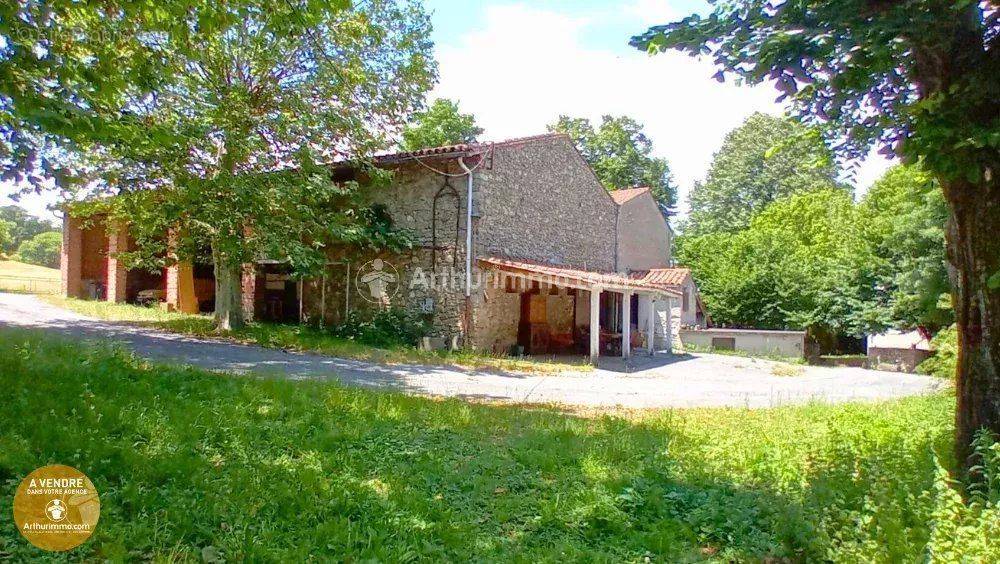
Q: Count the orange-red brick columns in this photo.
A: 4